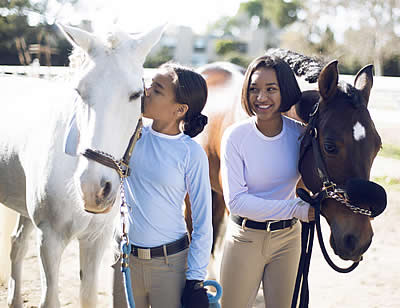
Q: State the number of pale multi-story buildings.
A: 1